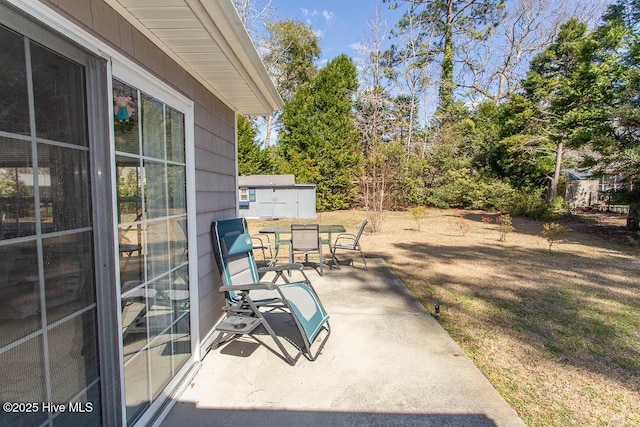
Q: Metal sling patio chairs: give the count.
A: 3